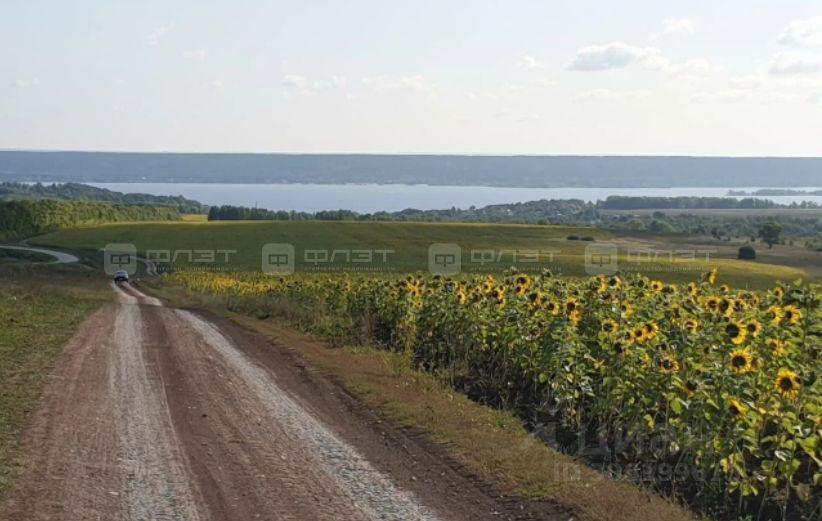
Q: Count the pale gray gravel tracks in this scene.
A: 2